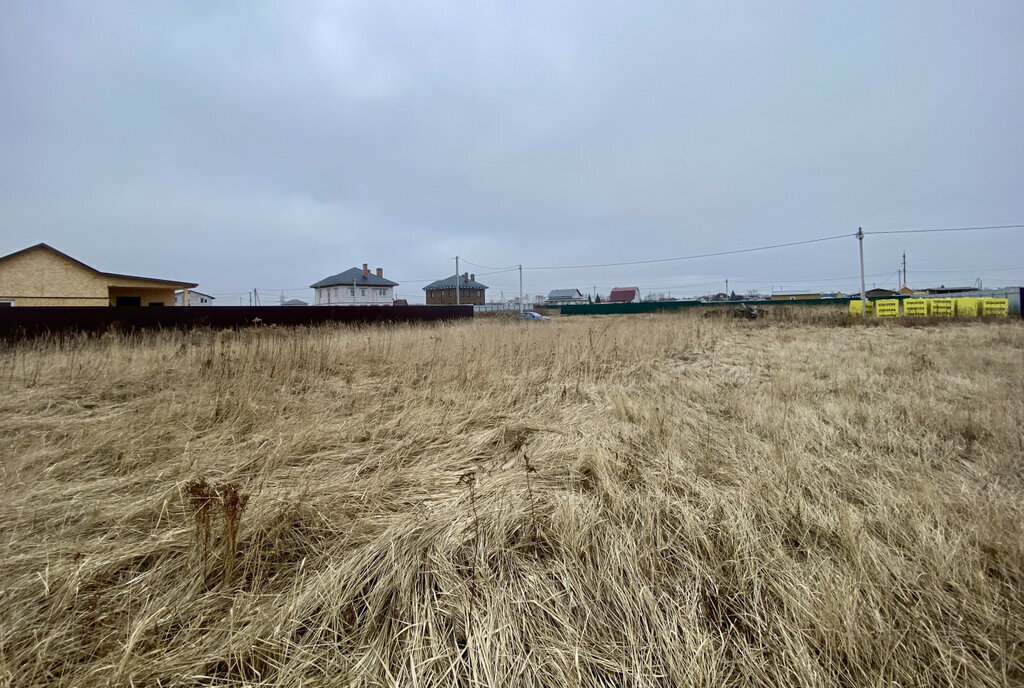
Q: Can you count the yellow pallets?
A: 6